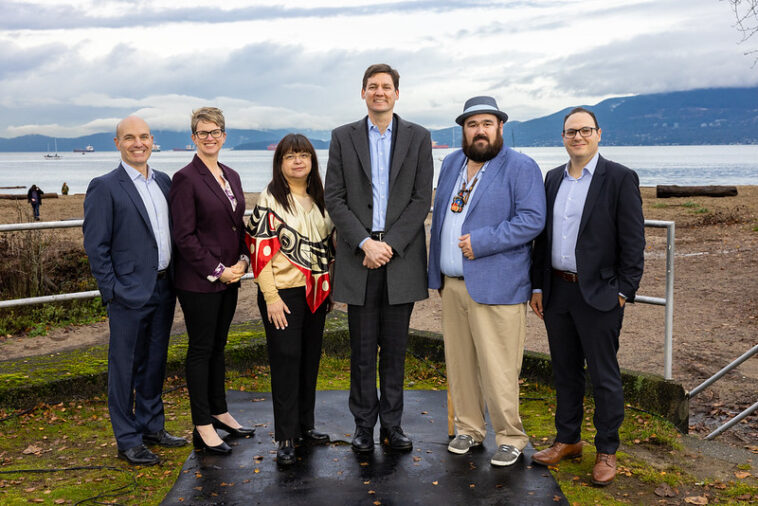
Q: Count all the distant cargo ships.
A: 5